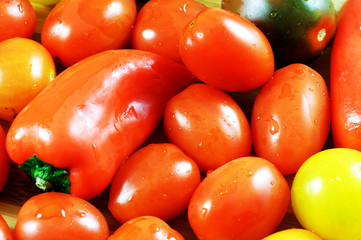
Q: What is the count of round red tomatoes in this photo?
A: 12